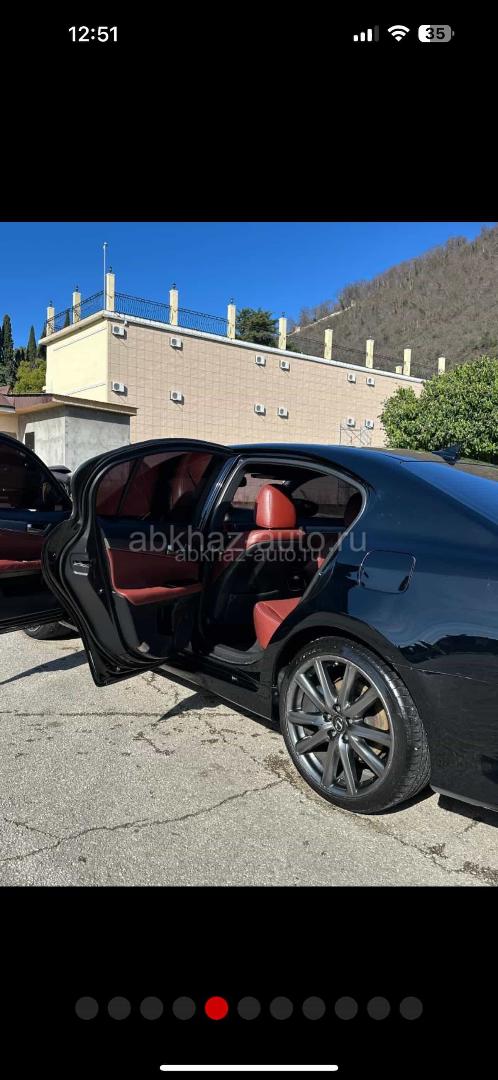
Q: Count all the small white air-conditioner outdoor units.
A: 12